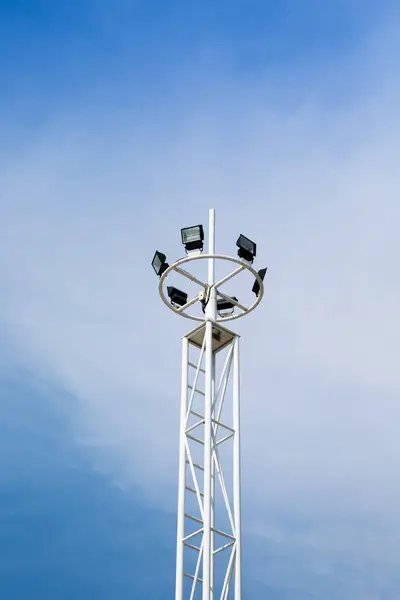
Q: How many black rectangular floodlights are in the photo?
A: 6